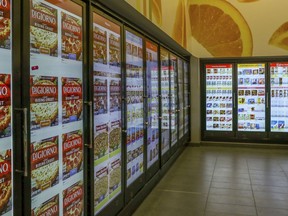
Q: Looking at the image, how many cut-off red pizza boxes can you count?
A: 5